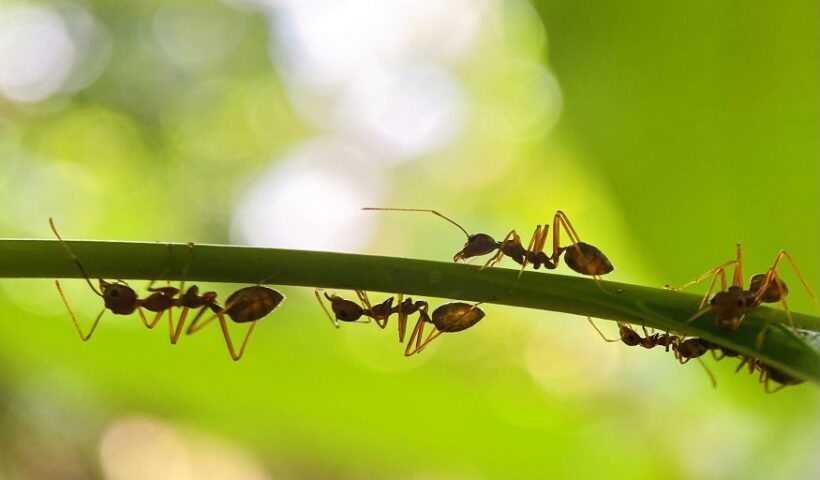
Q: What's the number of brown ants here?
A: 6